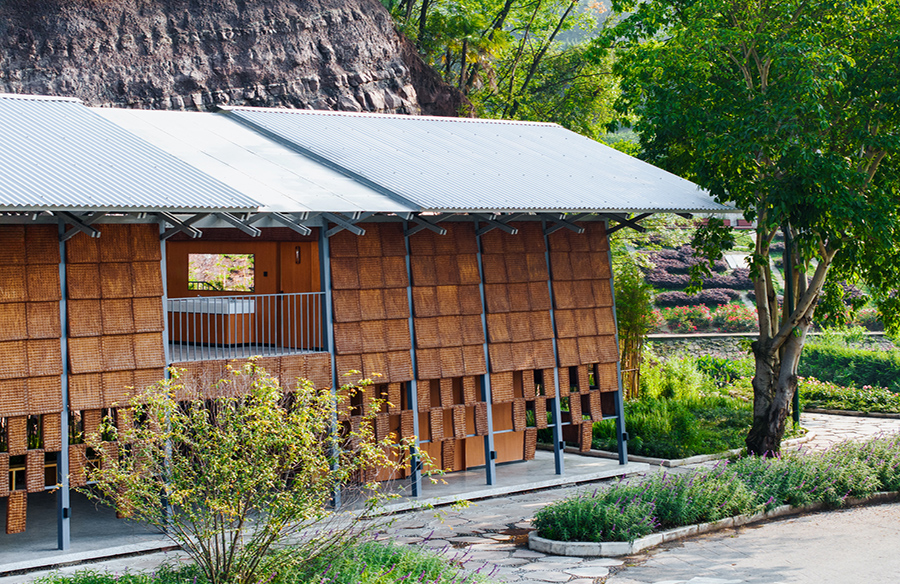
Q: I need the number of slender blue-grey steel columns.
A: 7